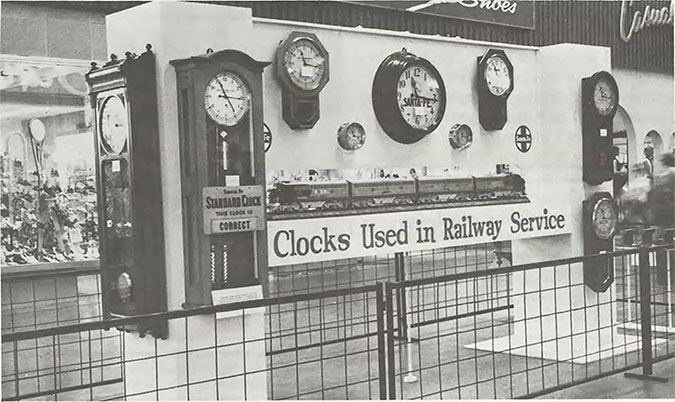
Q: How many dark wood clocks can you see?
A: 7